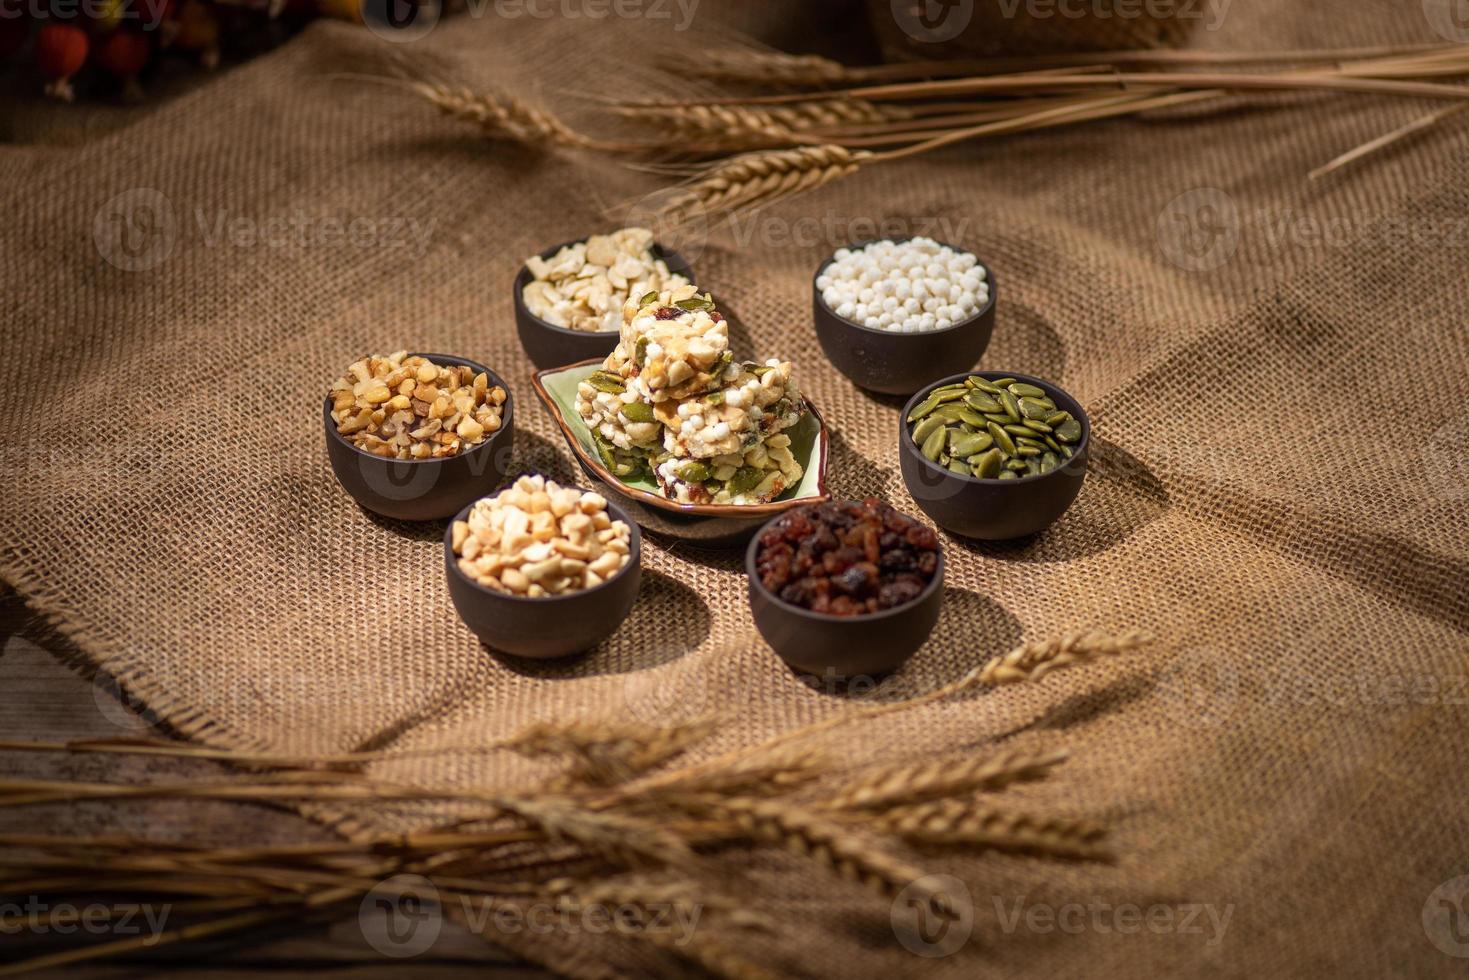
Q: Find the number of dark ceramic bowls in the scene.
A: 6